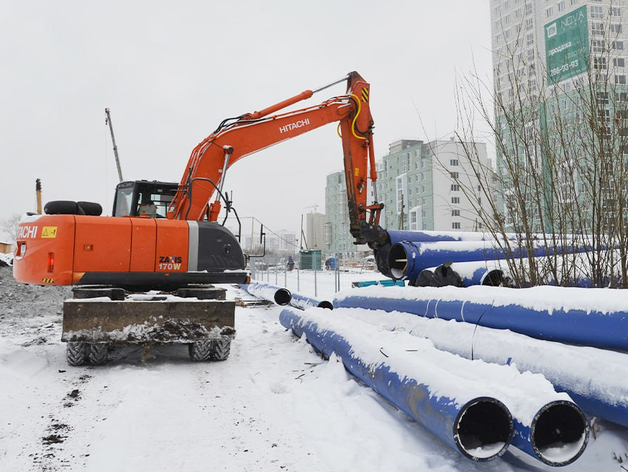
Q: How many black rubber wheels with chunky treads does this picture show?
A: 4